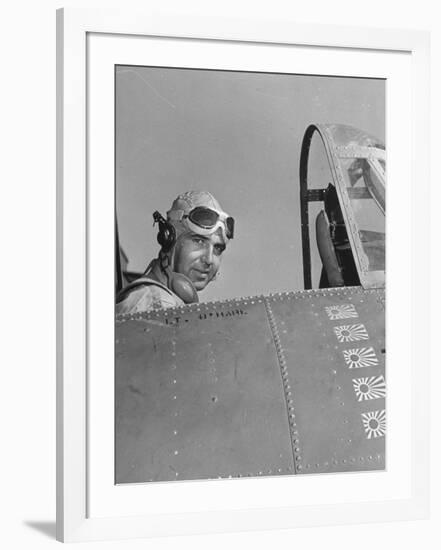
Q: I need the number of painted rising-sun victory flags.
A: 5